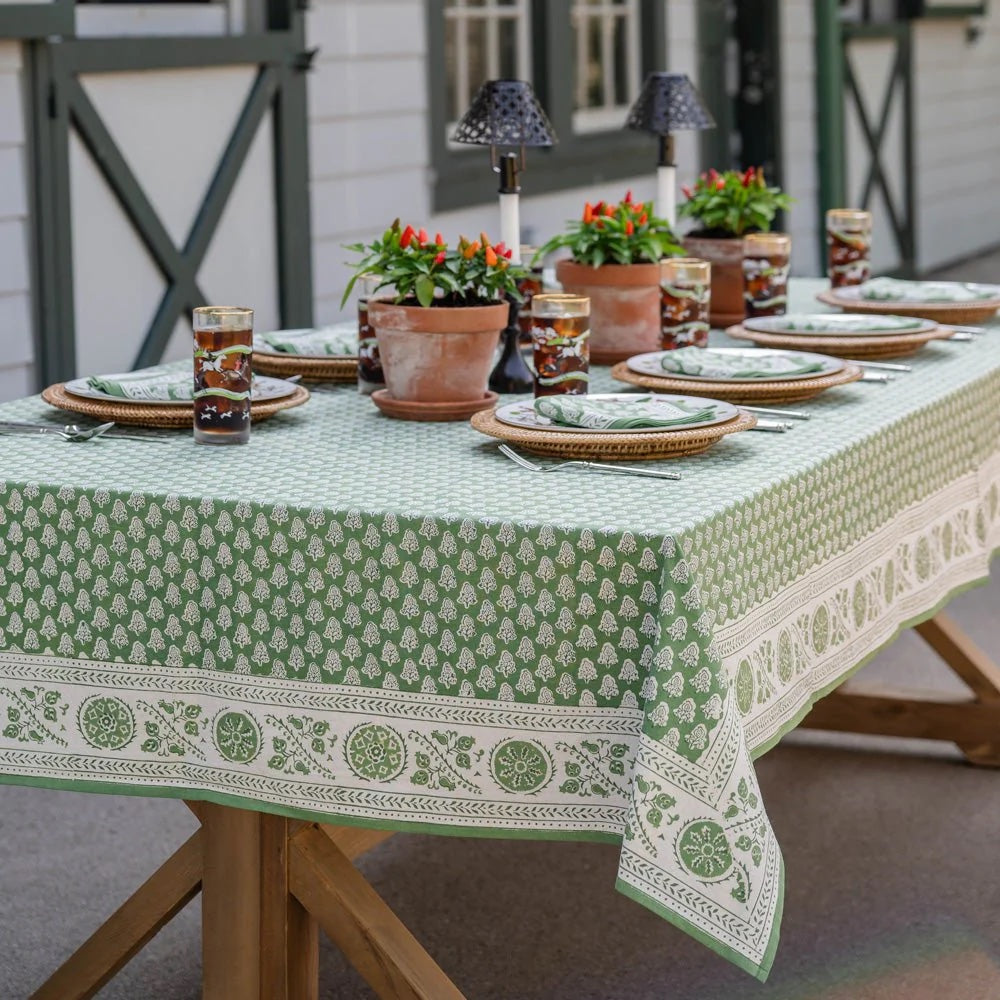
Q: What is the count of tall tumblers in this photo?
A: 7